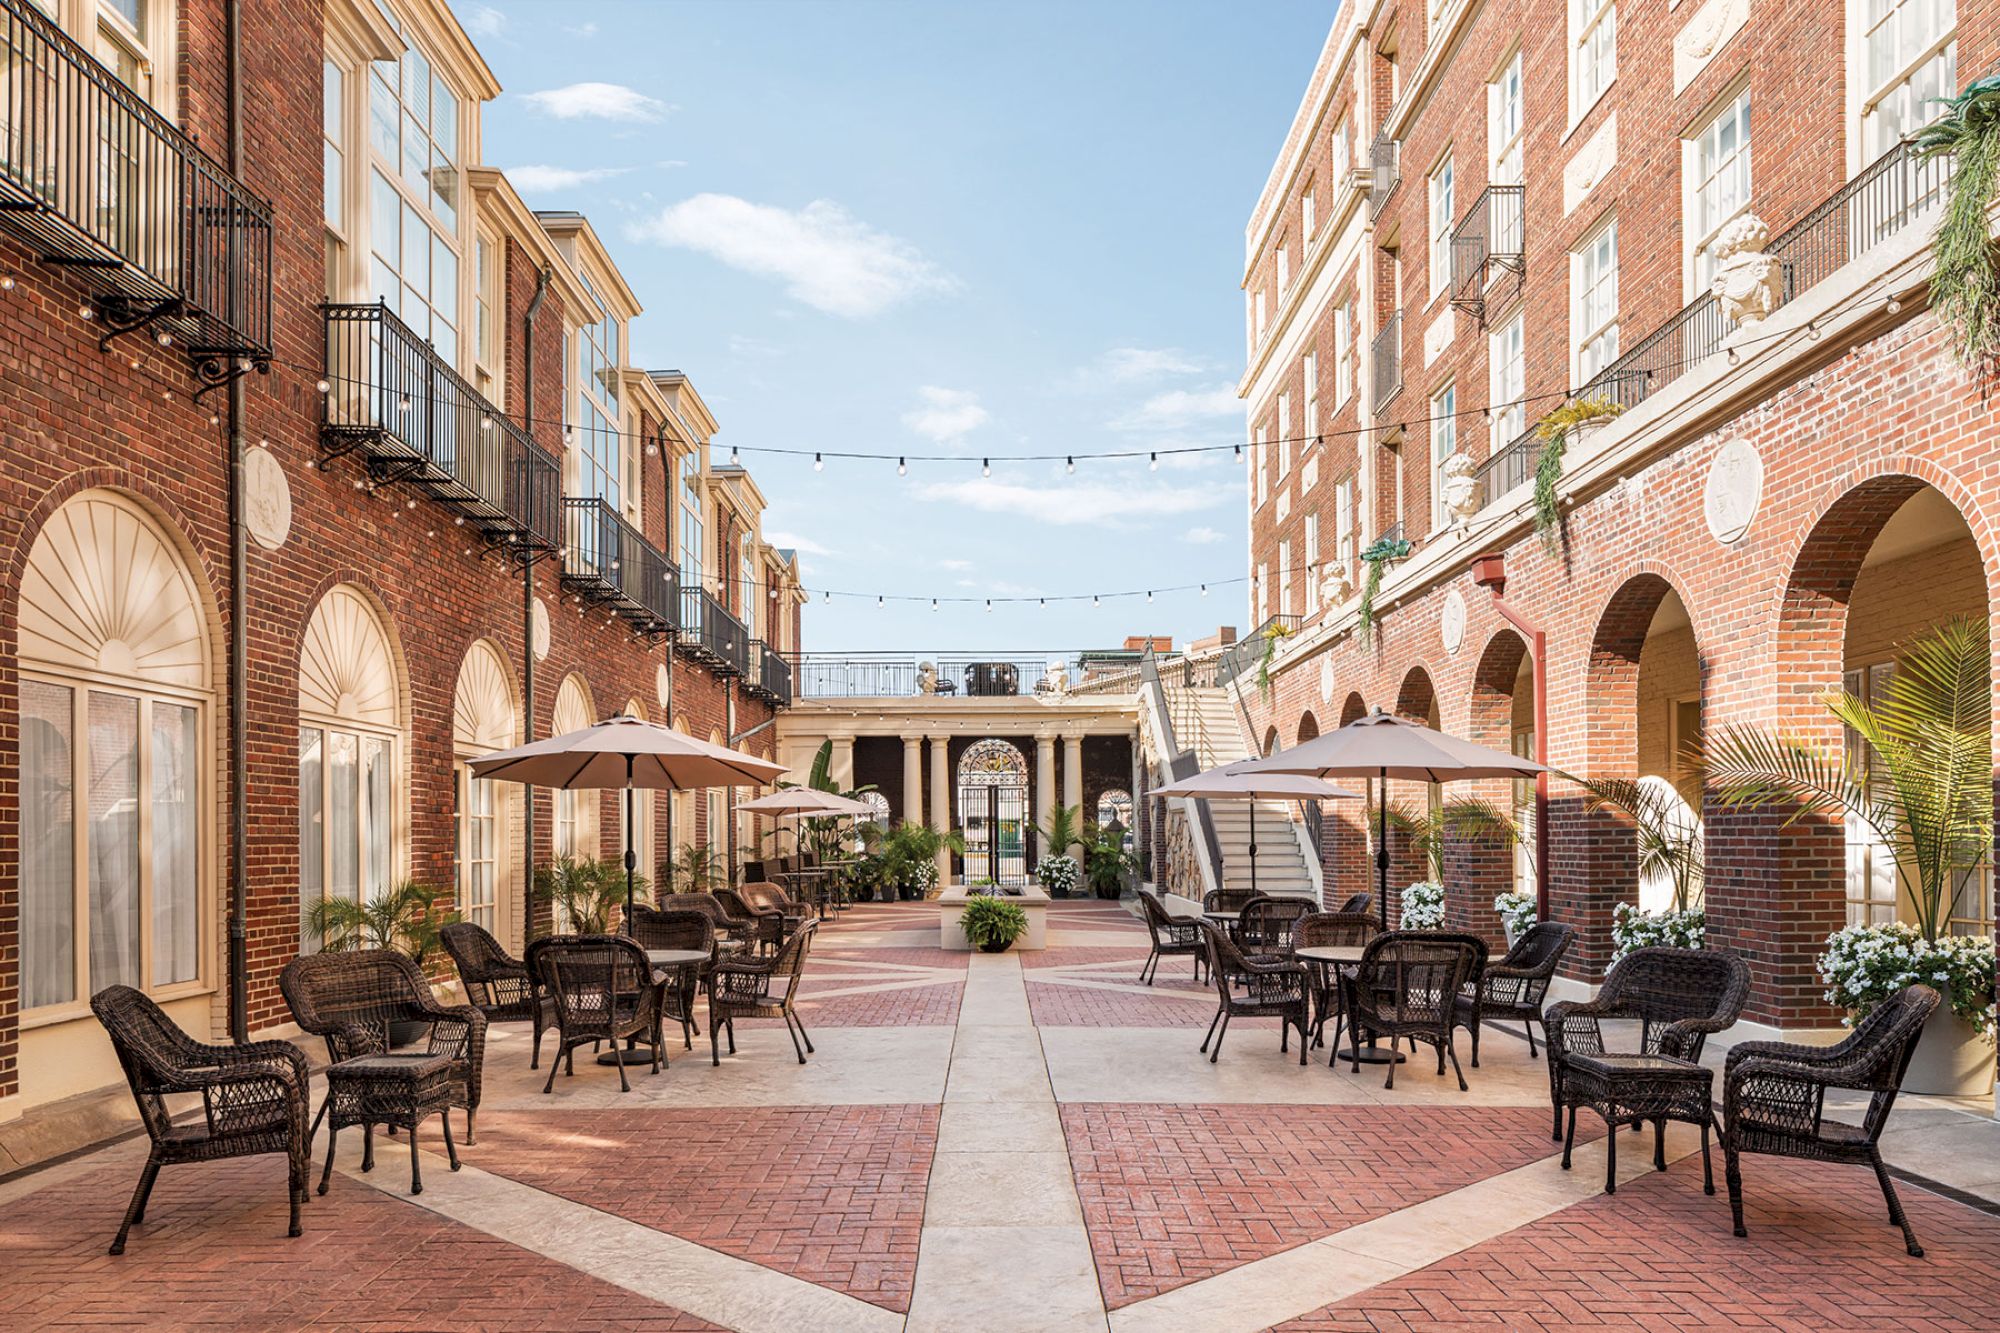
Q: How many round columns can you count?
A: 4